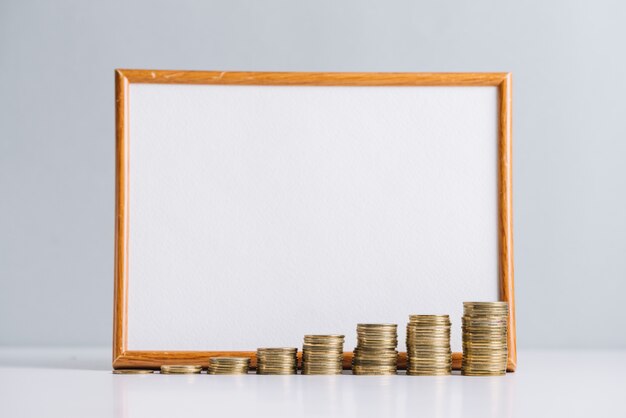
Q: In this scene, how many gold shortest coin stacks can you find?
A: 1